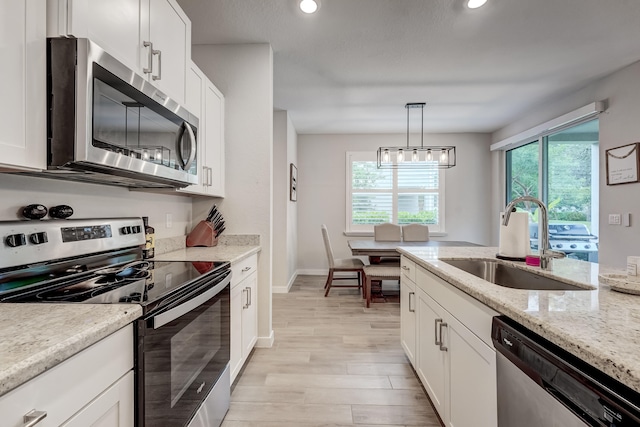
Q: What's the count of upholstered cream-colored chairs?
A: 3